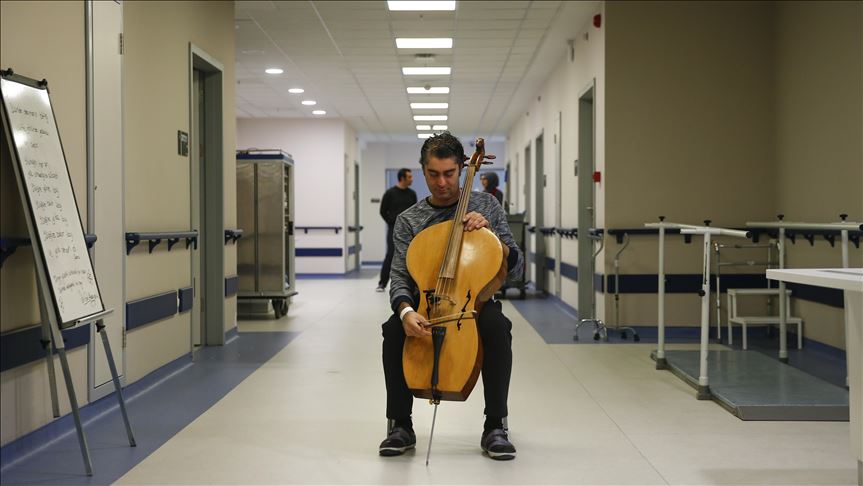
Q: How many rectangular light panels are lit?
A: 8